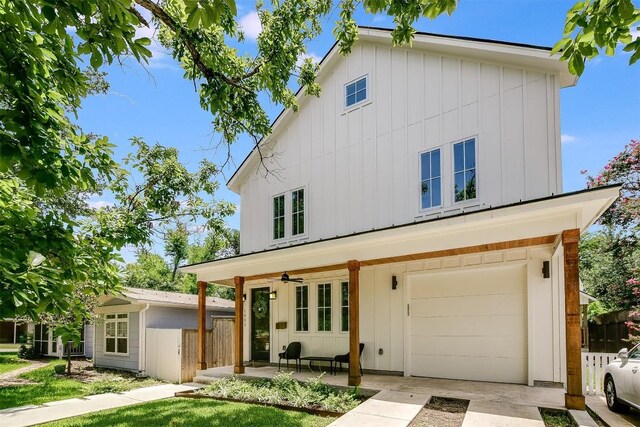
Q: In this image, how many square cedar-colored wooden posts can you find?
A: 4